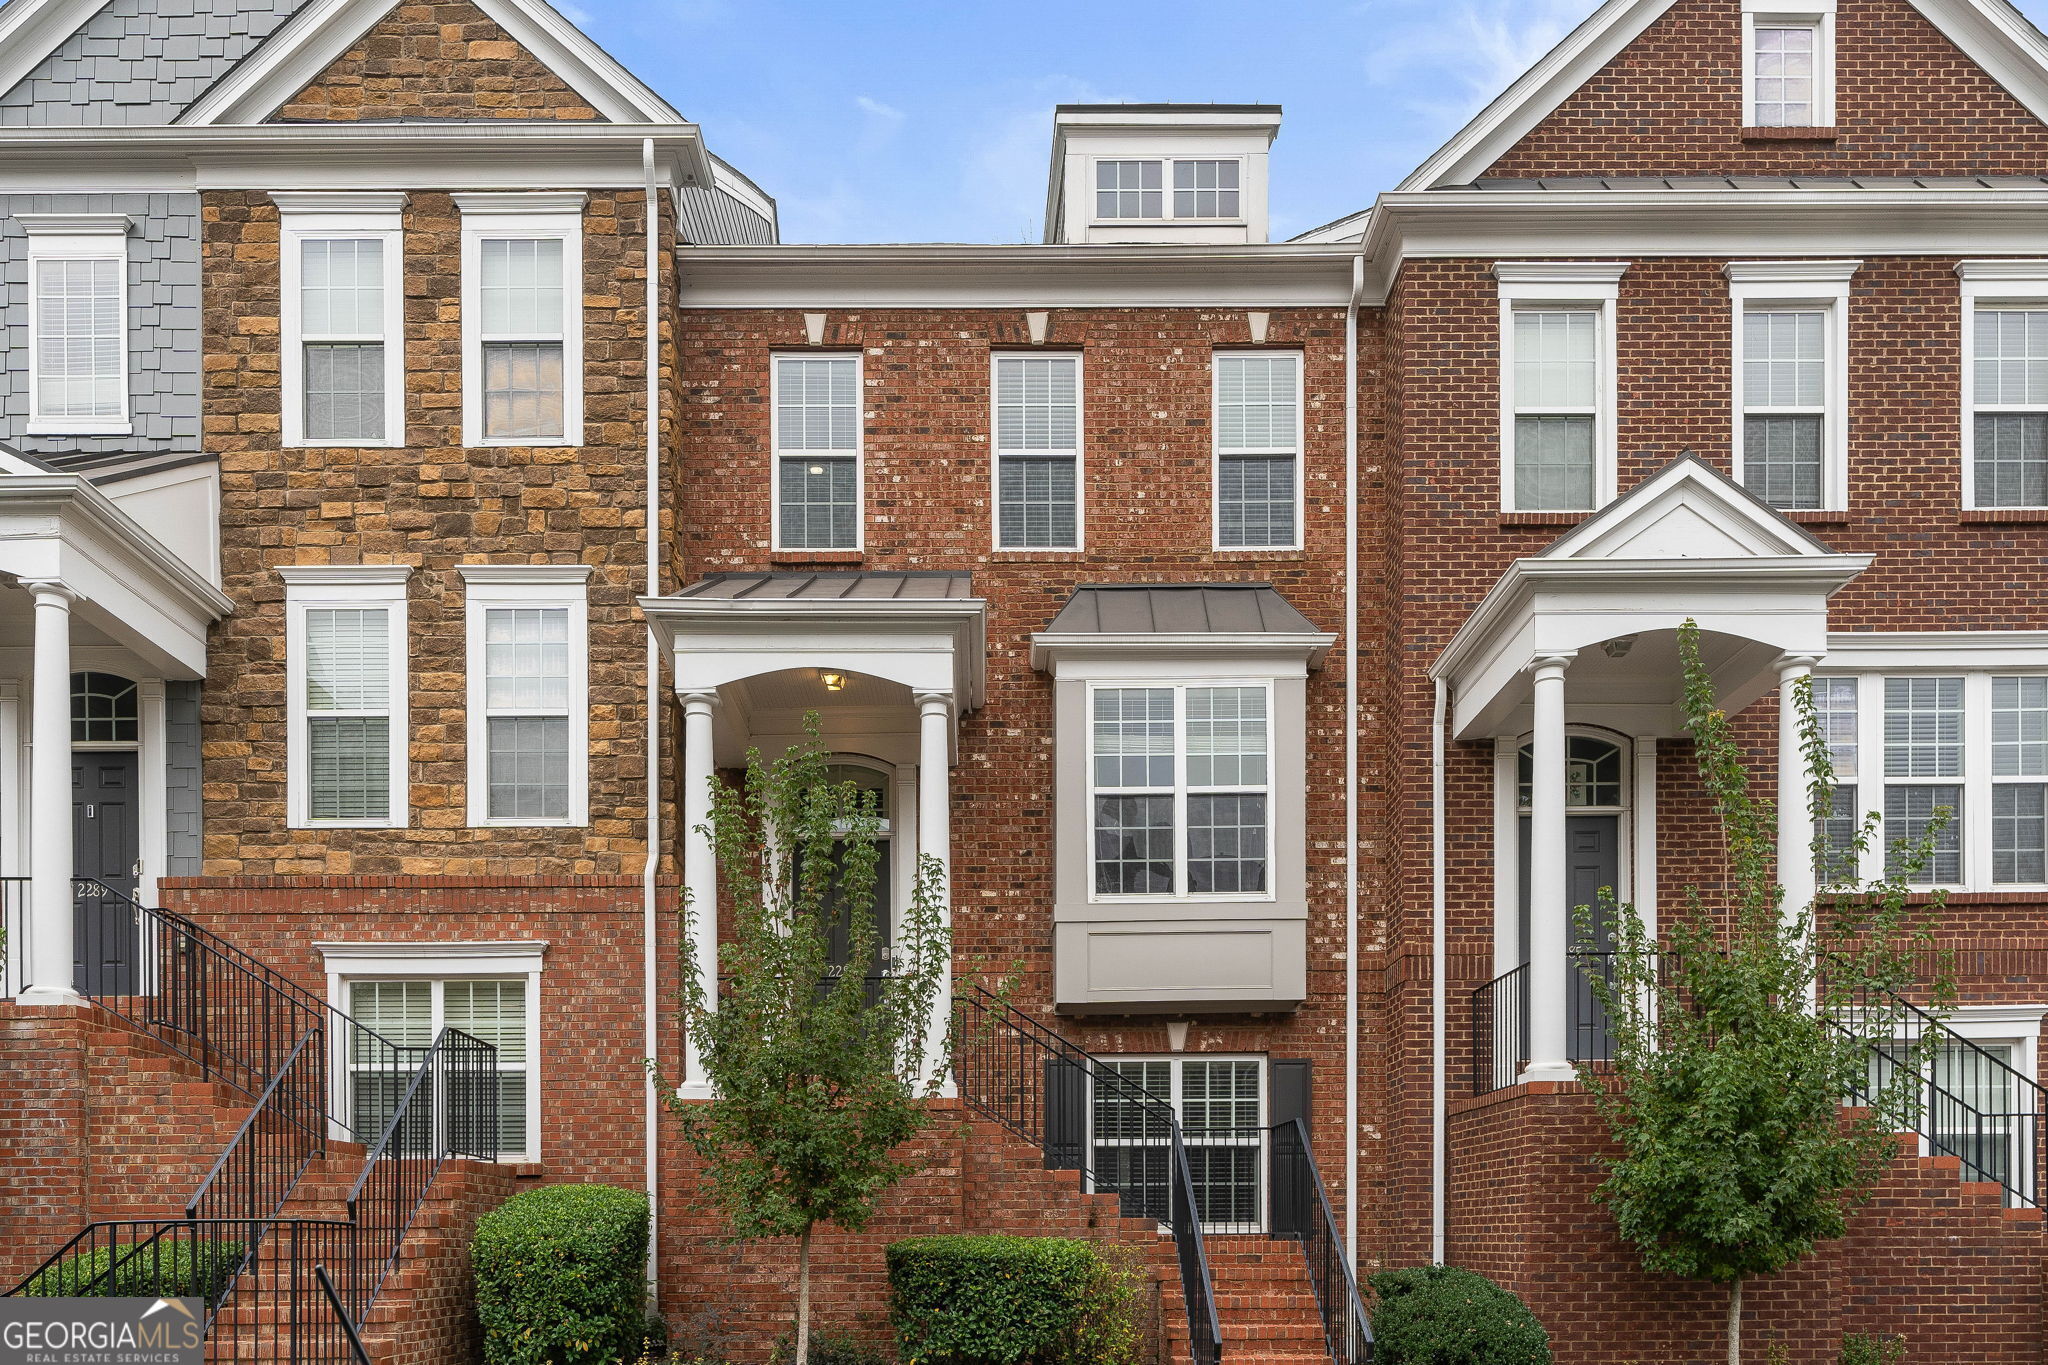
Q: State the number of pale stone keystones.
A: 4